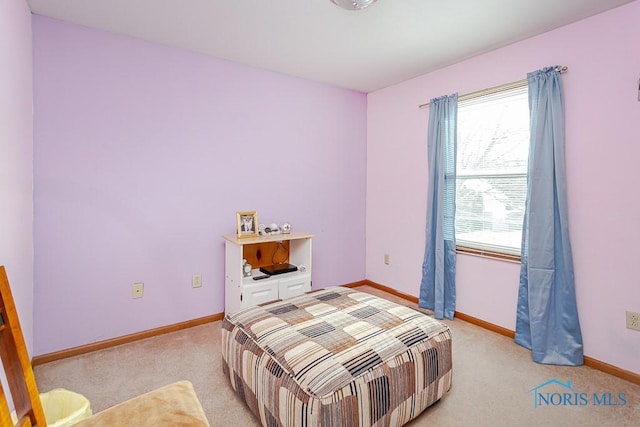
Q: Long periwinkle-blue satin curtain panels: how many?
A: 2